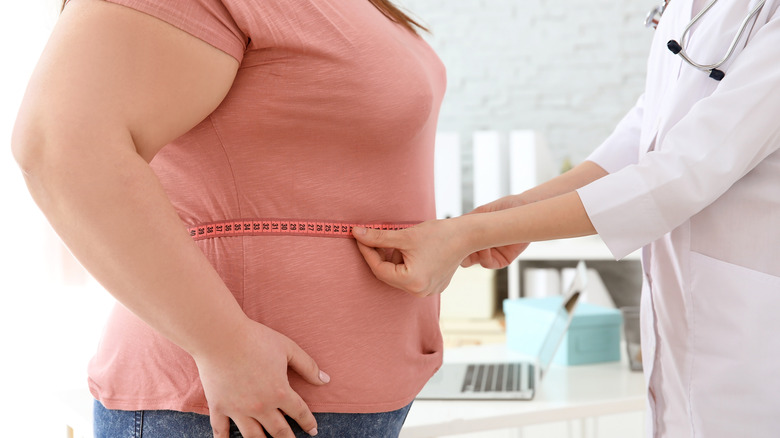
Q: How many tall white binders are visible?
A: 3